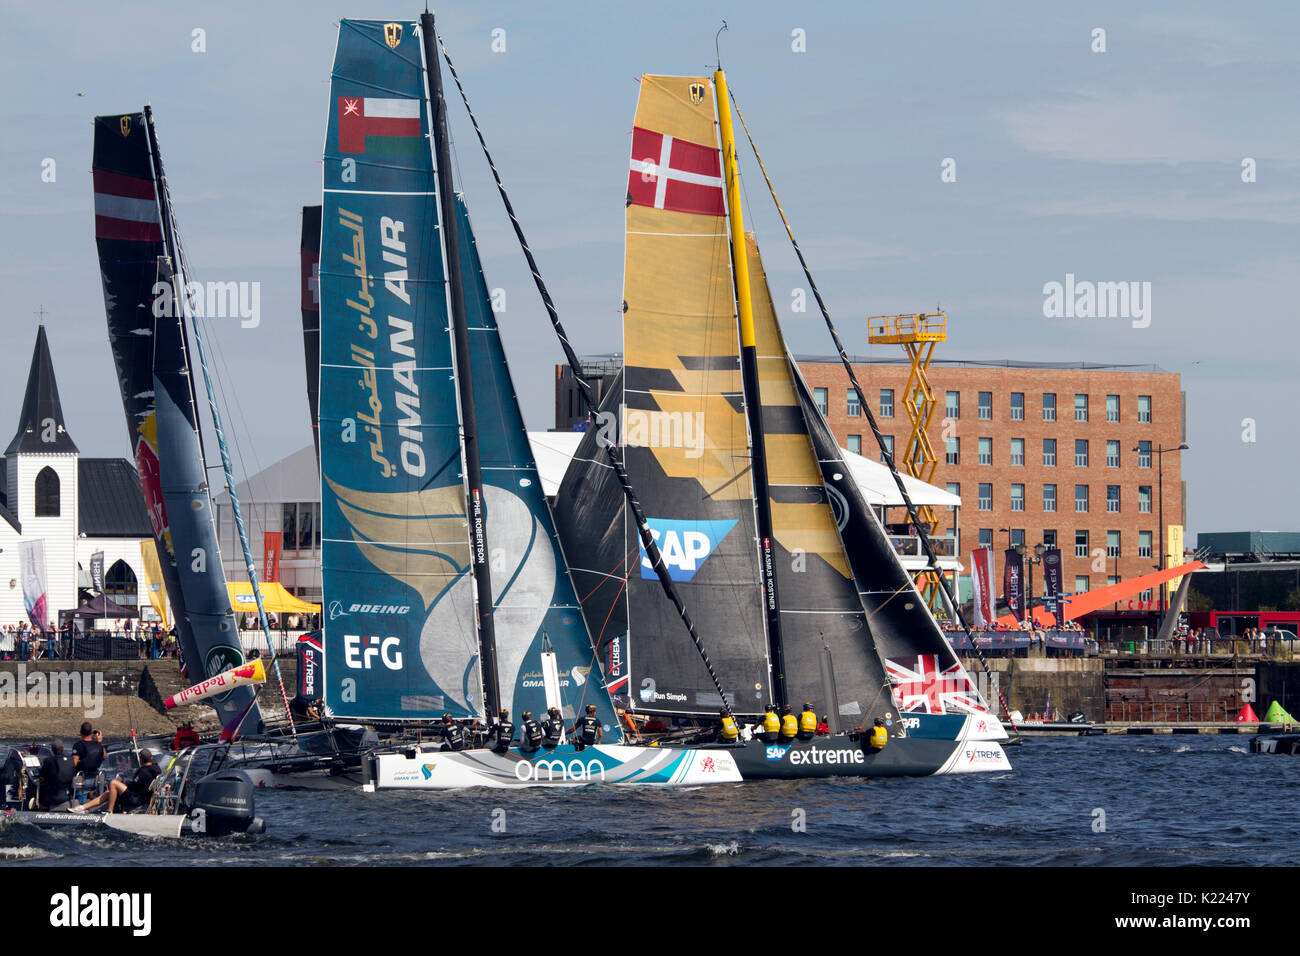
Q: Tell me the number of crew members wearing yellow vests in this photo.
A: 5